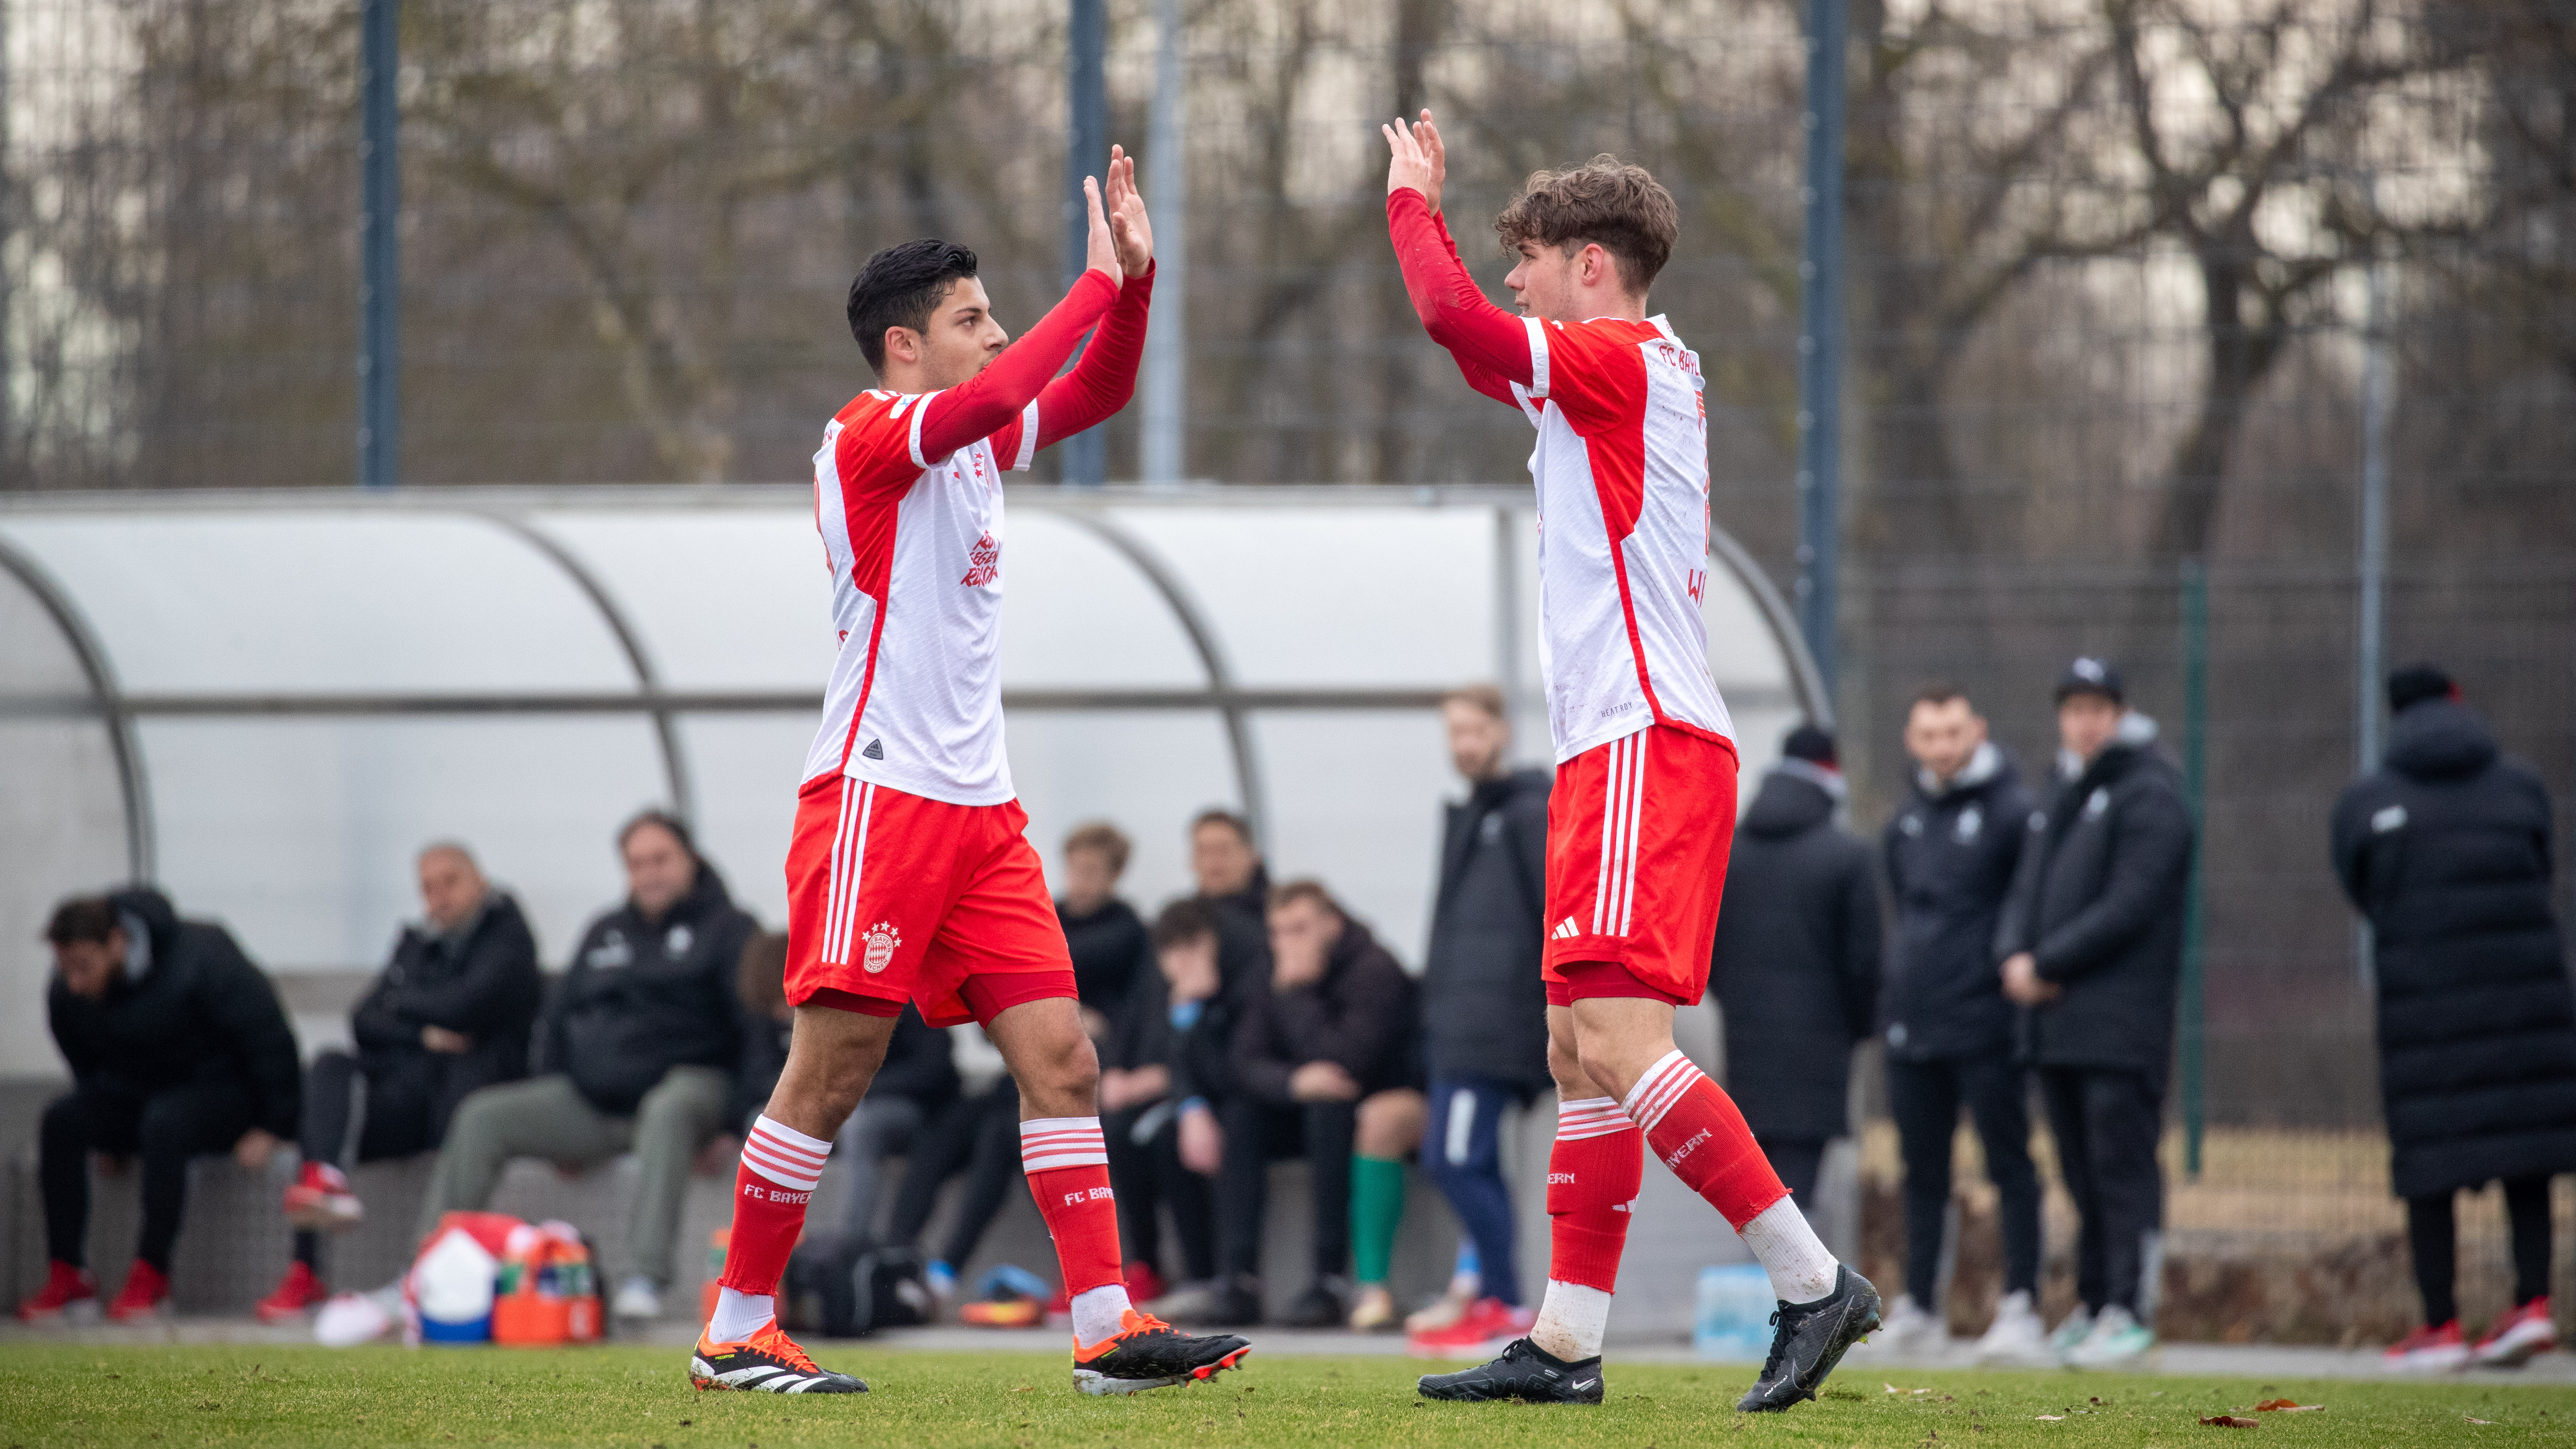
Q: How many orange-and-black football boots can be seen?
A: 2